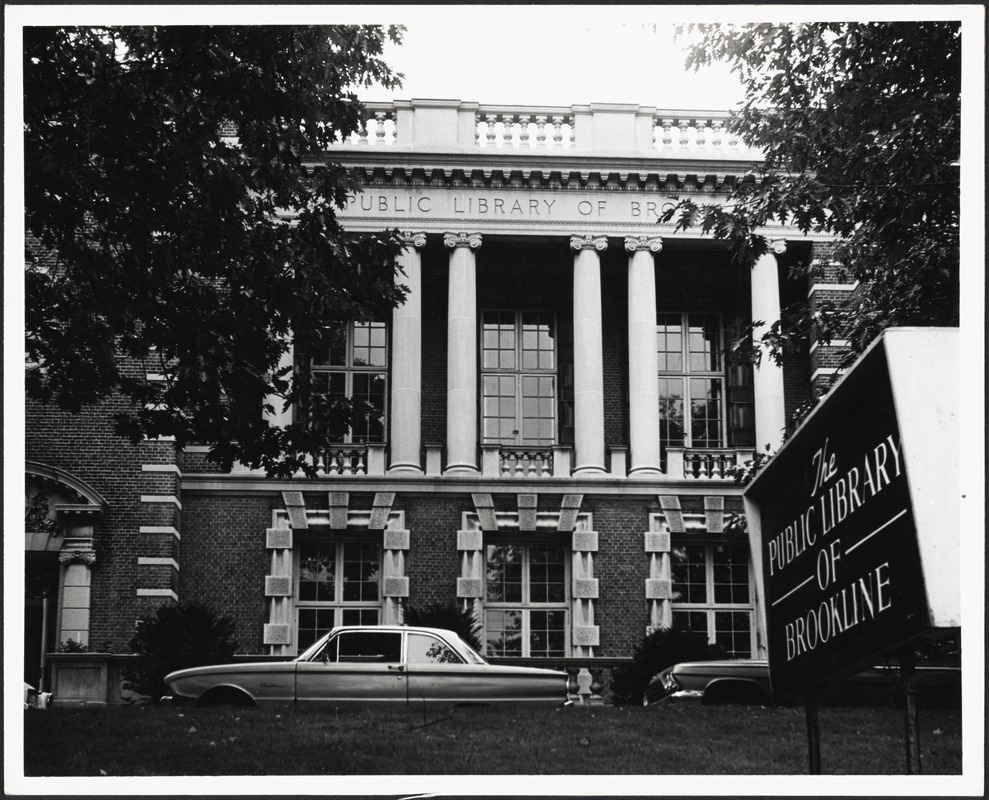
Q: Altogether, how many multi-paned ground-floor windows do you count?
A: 3